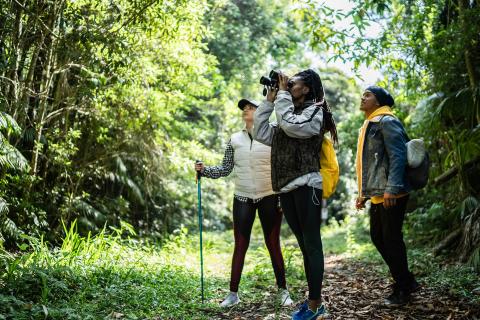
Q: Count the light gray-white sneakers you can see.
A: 2